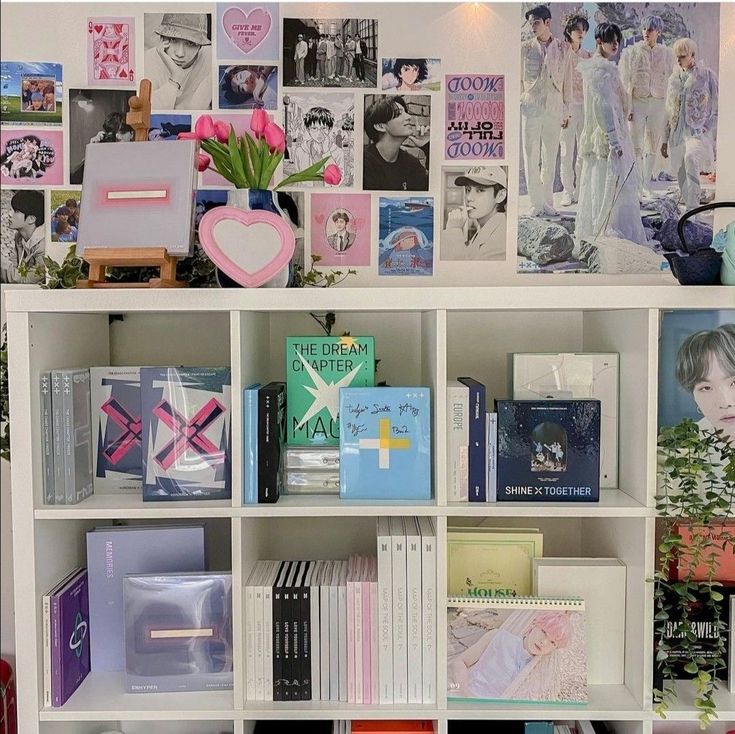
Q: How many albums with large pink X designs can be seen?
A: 2